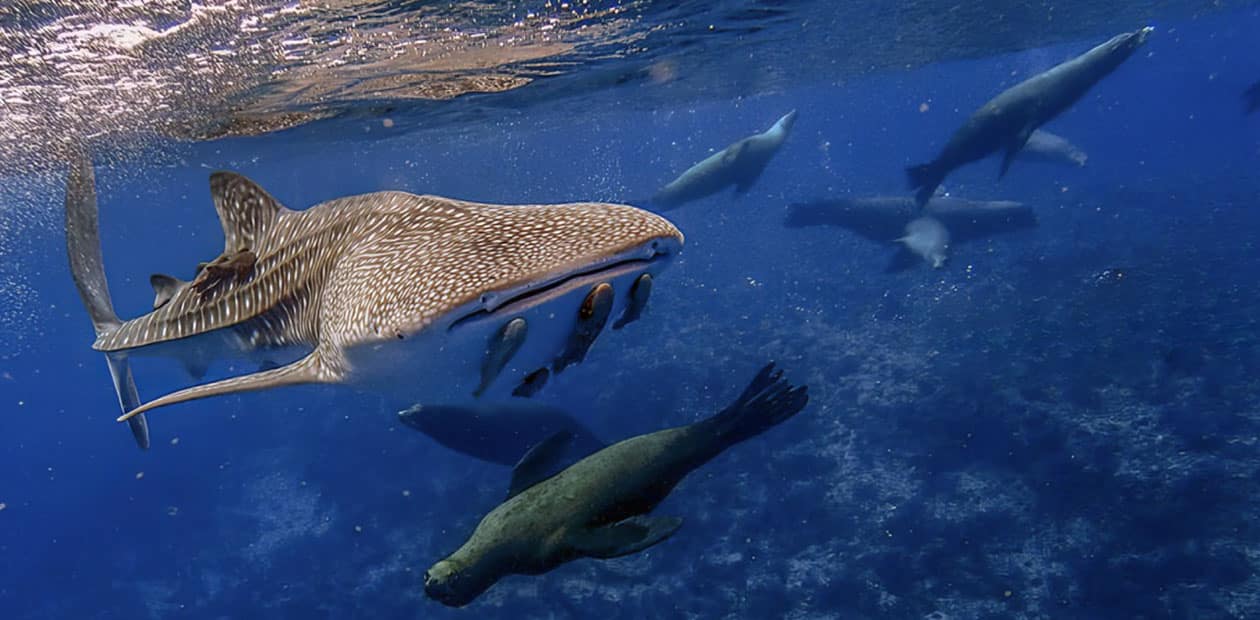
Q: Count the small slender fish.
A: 4